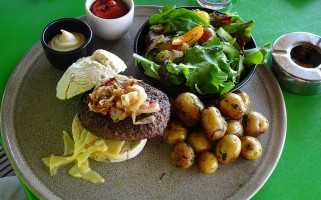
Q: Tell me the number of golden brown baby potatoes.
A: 12